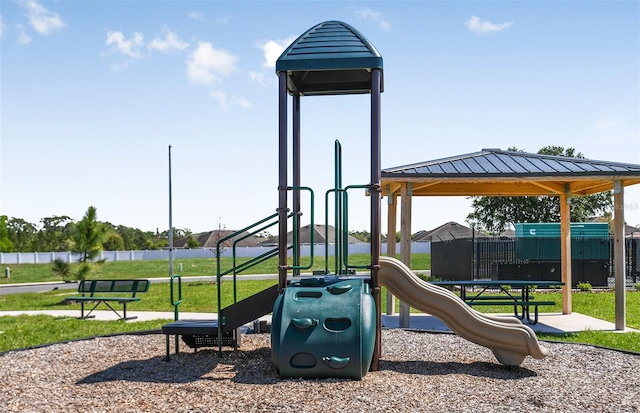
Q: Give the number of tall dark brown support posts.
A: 3